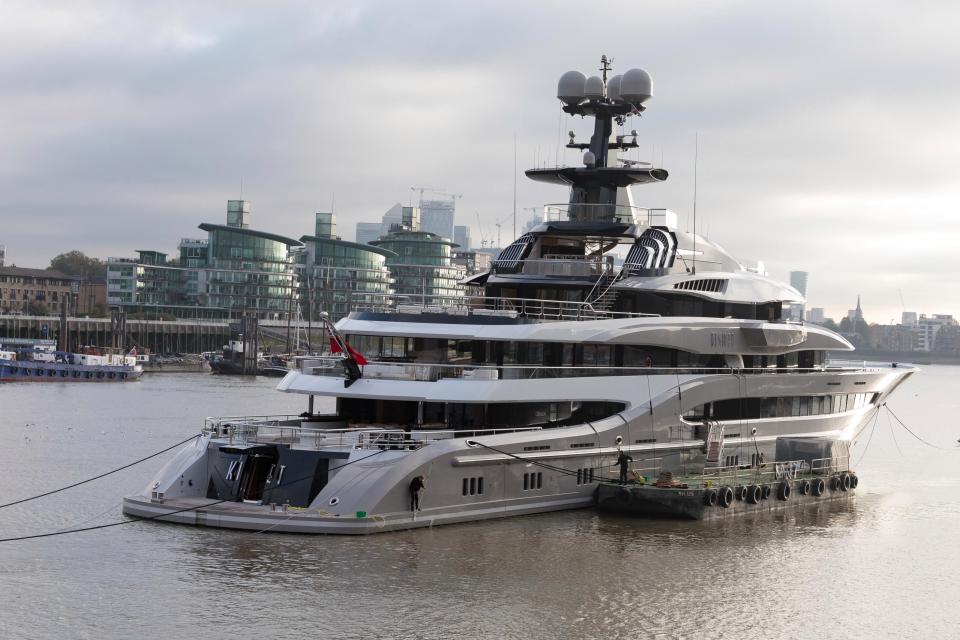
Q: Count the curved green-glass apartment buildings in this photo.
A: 3